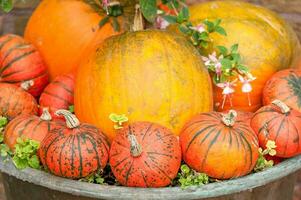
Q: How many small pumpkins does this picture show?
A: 9